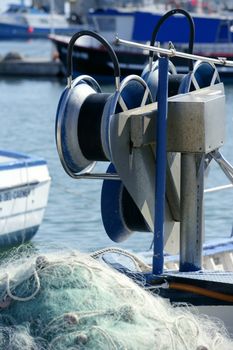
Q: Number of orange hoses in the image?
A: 1